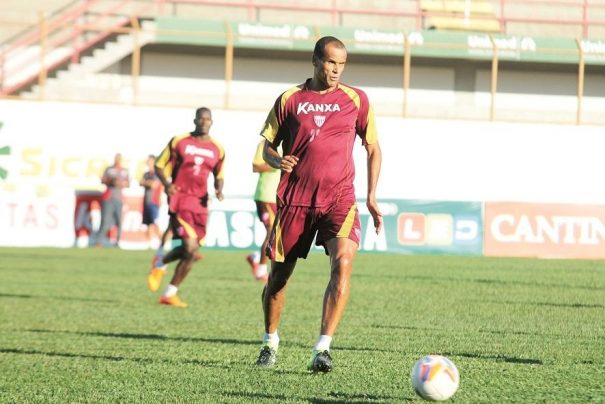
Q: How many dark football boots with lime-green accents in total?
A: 2